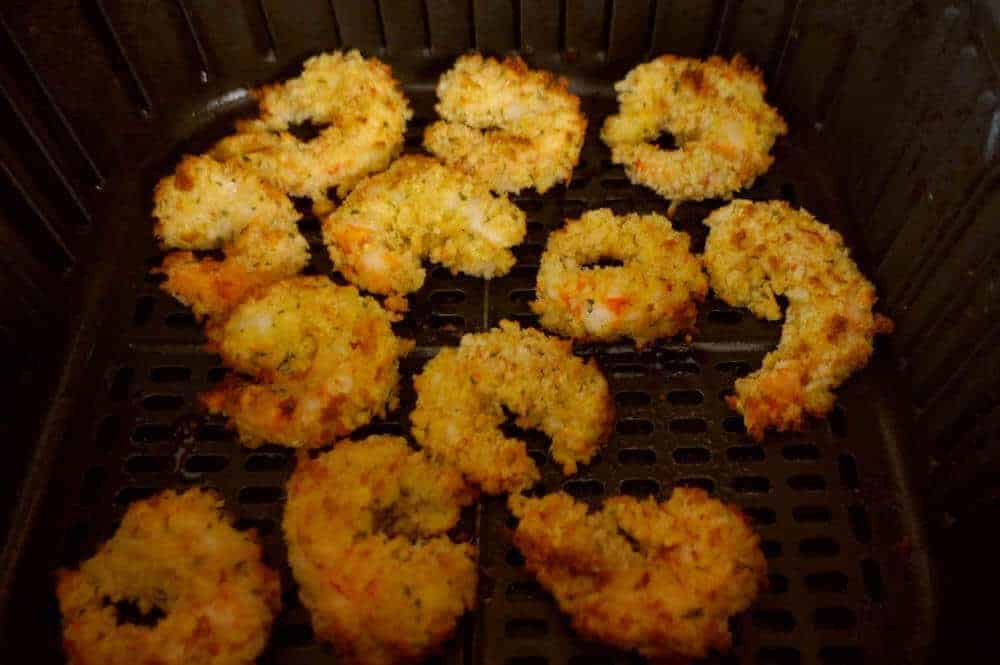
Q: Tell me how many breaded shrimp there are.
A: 12